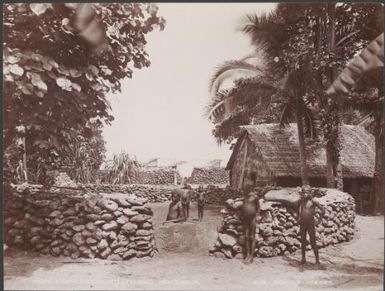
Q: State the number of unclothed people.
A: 5